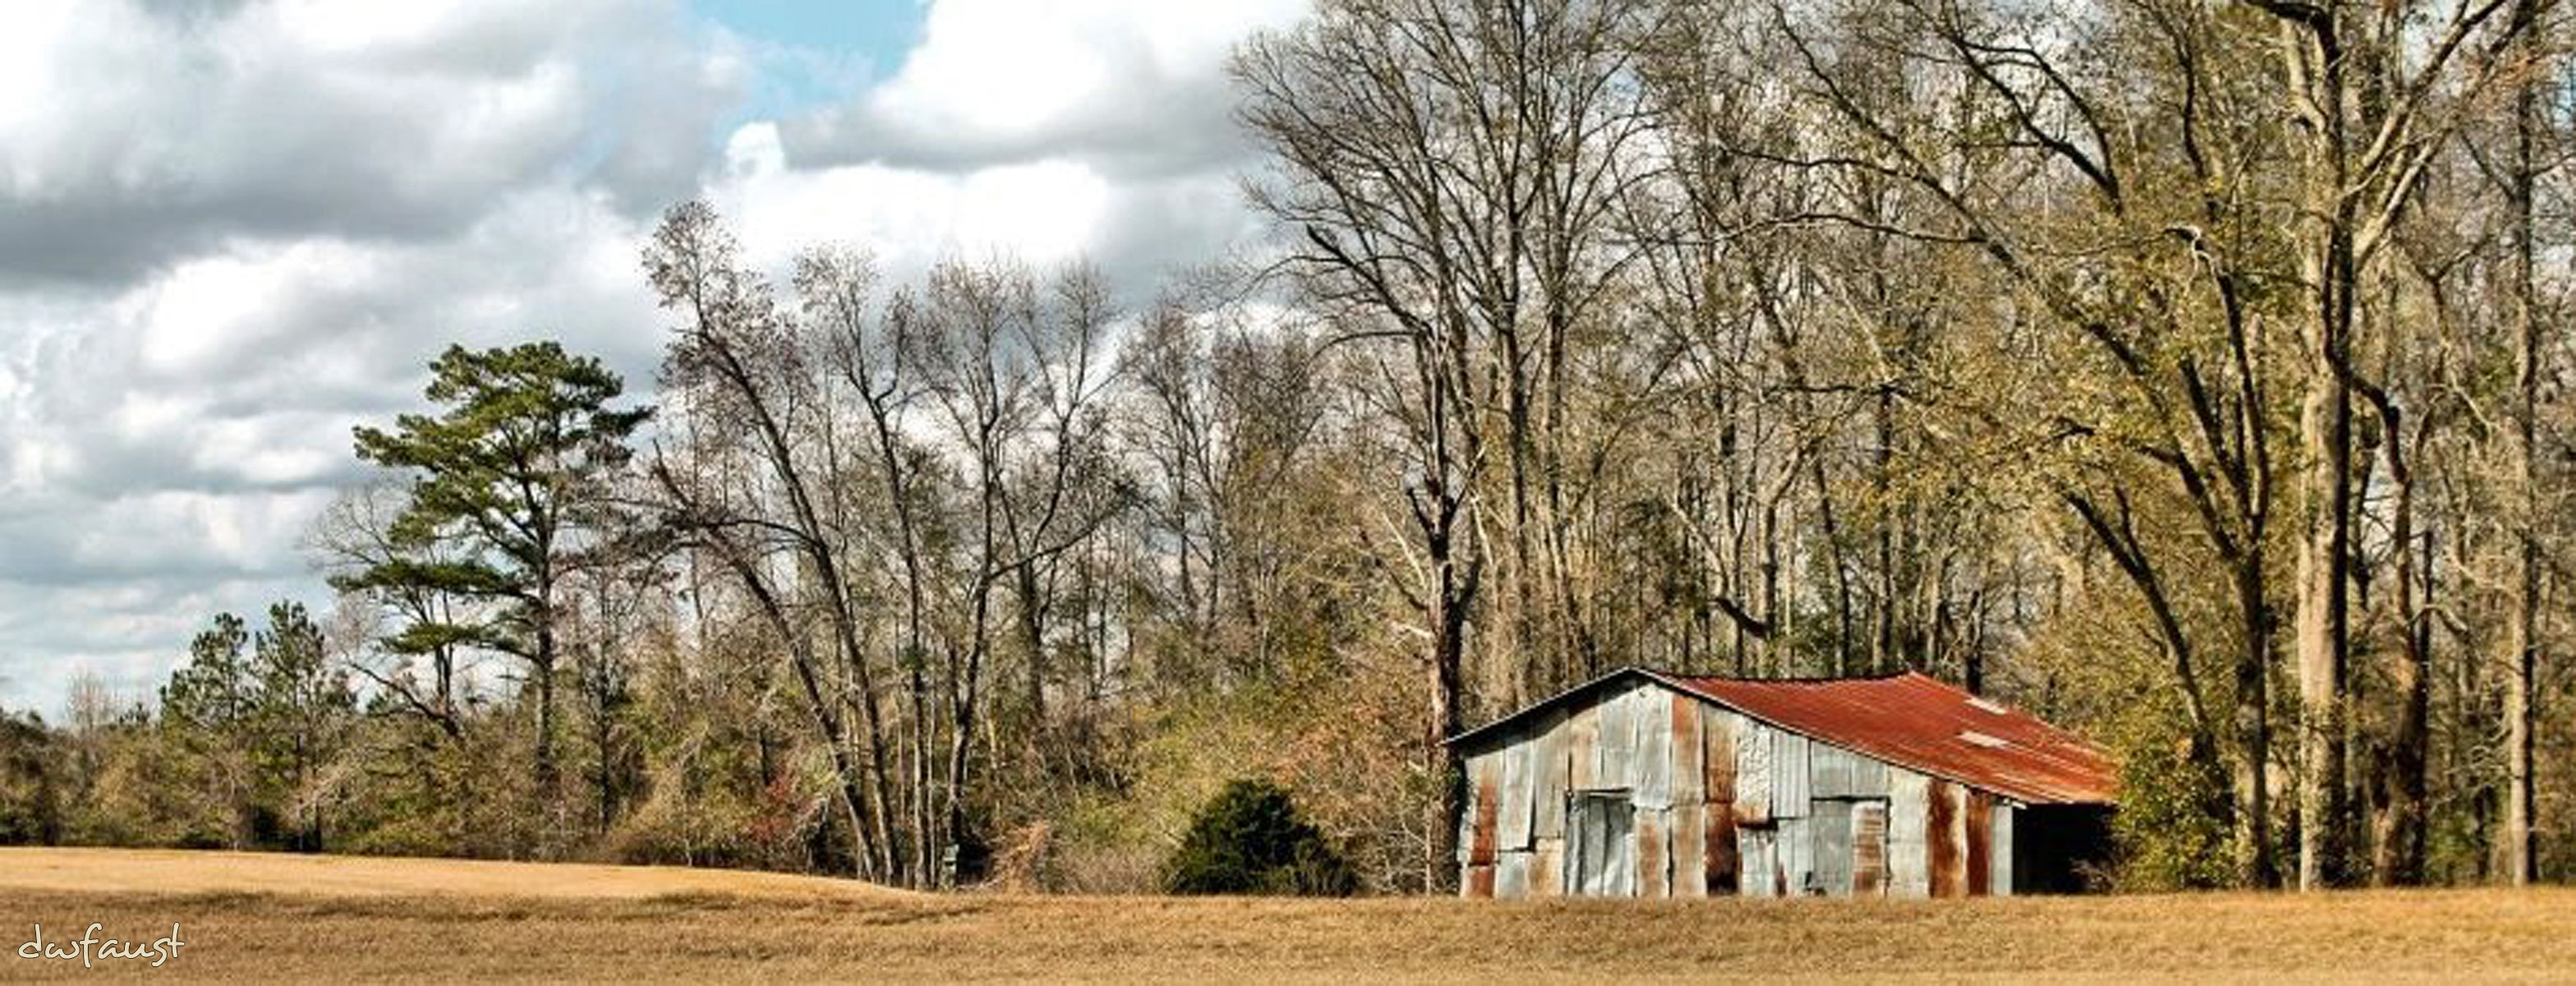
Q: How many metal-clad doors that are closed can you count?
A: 2